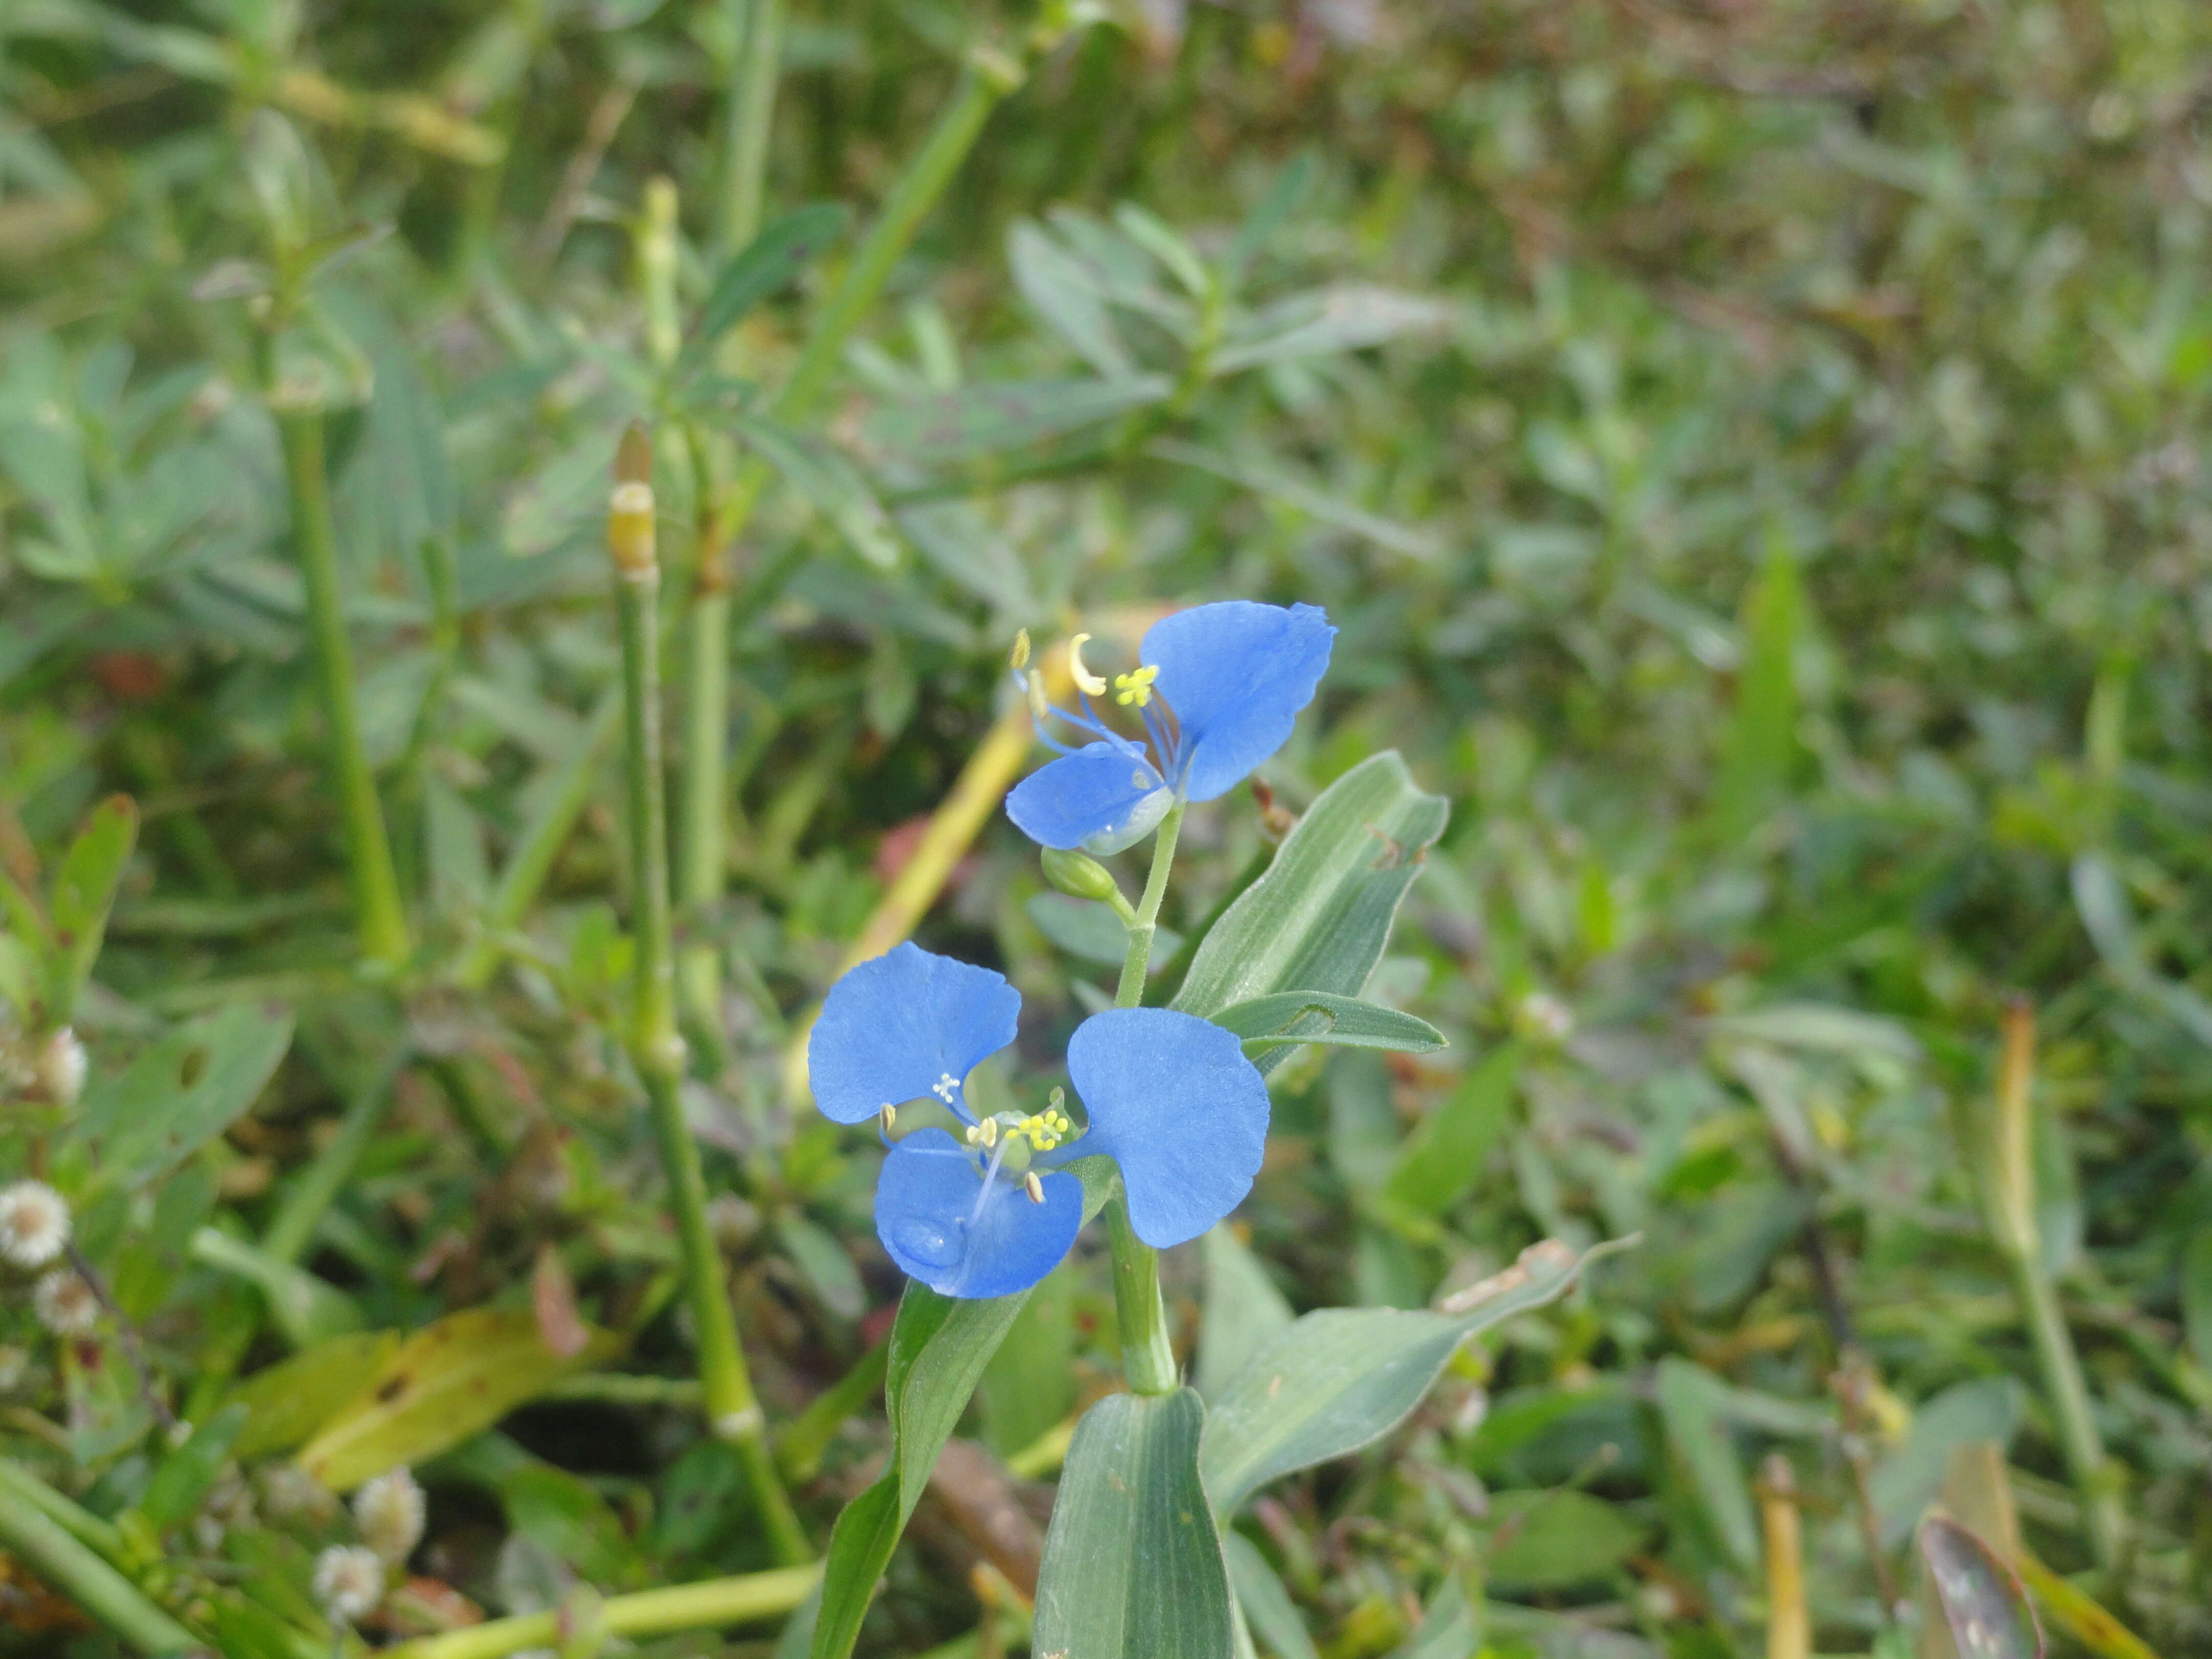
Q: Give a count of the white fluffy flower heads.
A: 5